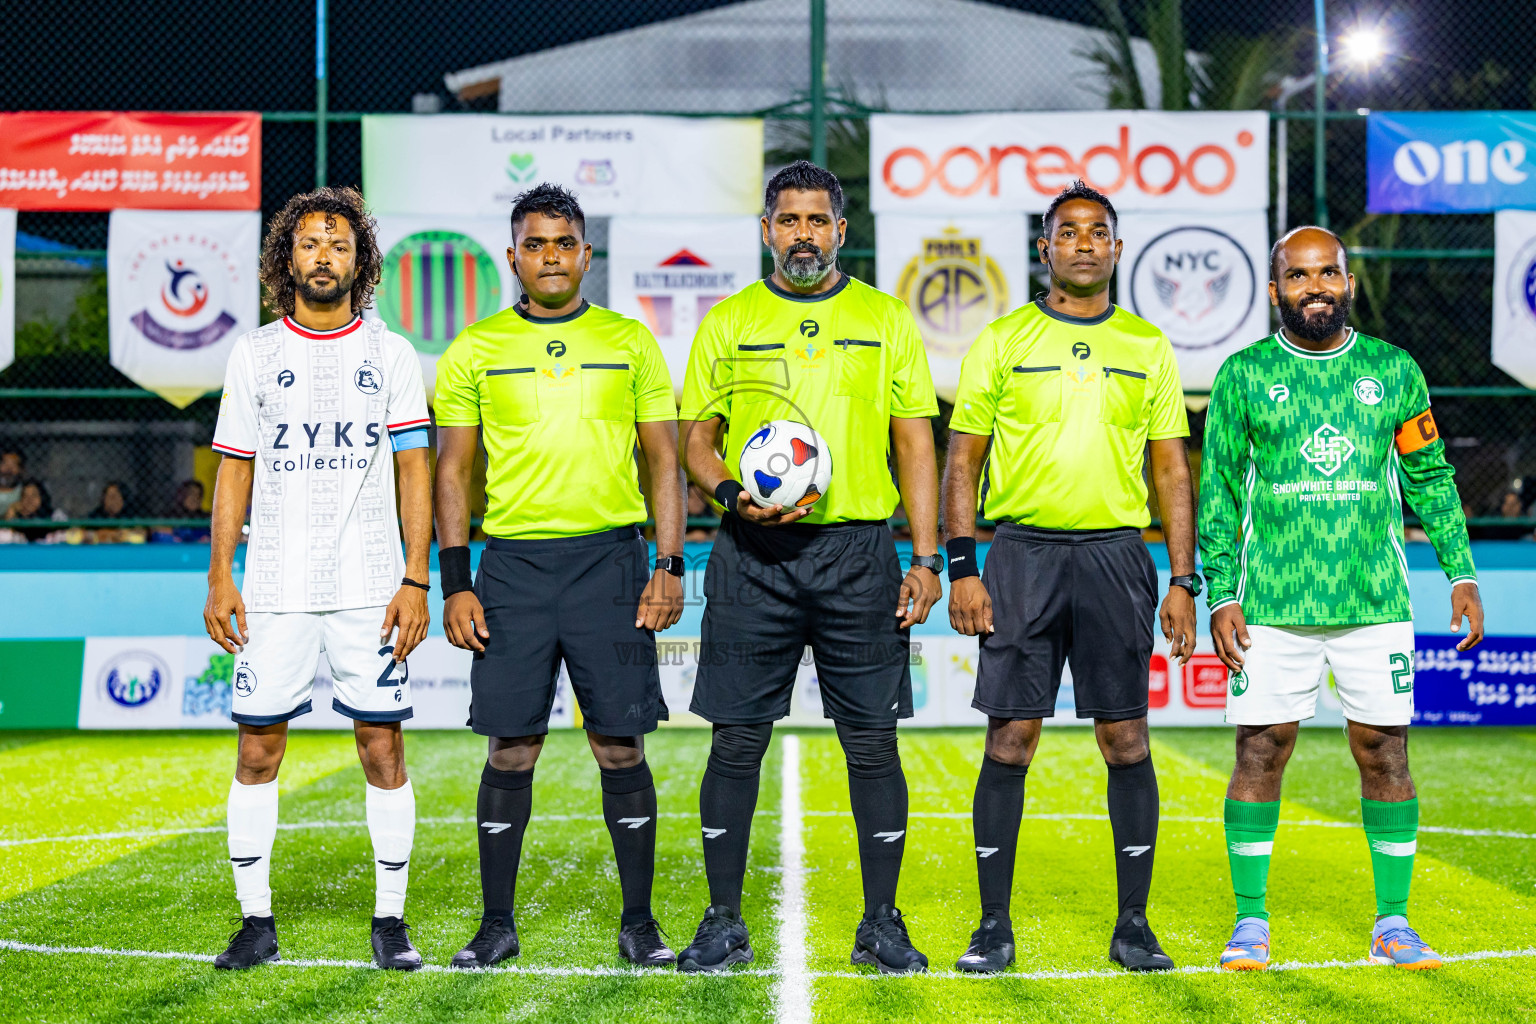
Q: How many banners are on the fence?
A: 11